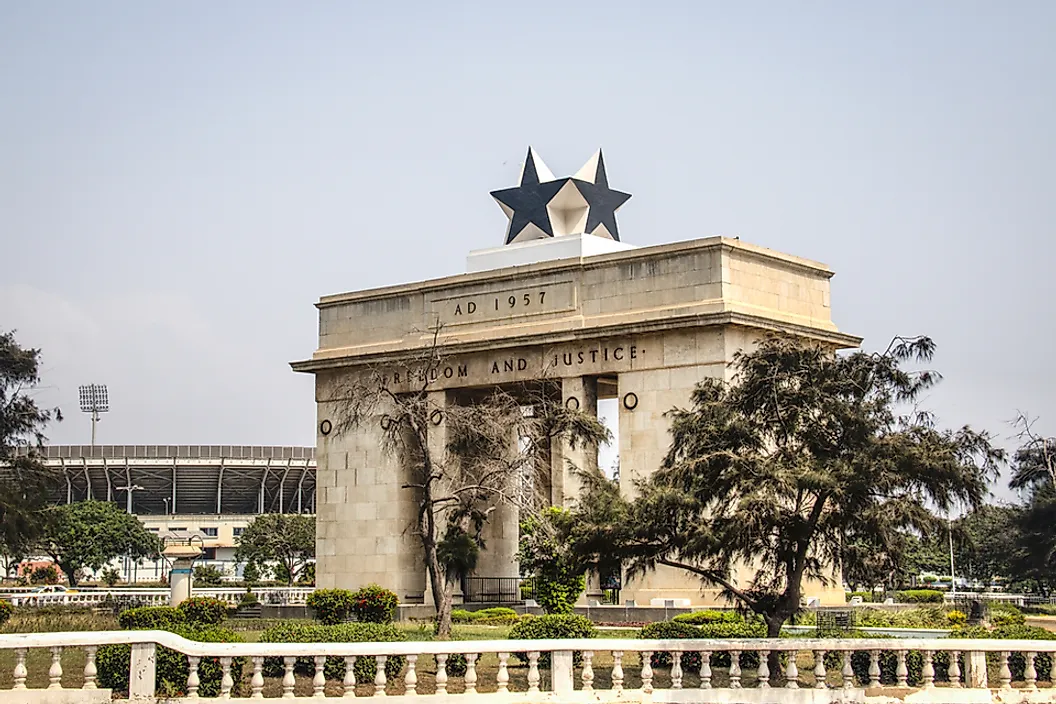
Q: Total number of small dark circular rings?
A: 5